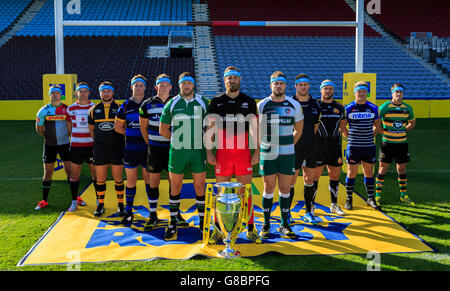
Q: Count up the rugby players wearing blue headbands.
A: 12